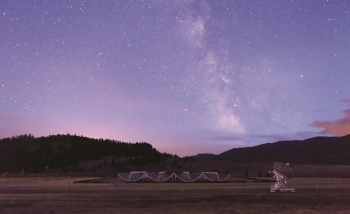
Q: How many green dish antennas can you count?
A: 0